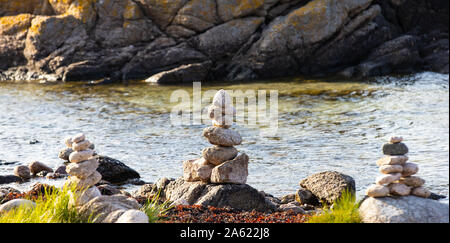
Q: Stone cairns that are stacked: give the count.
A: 3